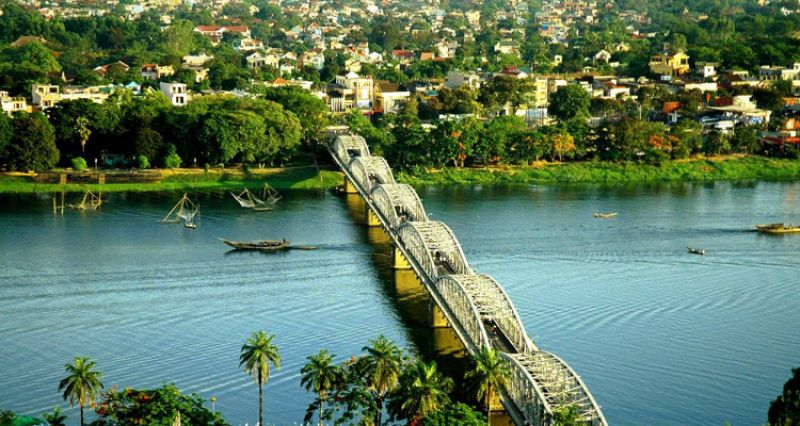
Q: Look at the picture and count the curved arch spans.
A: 6